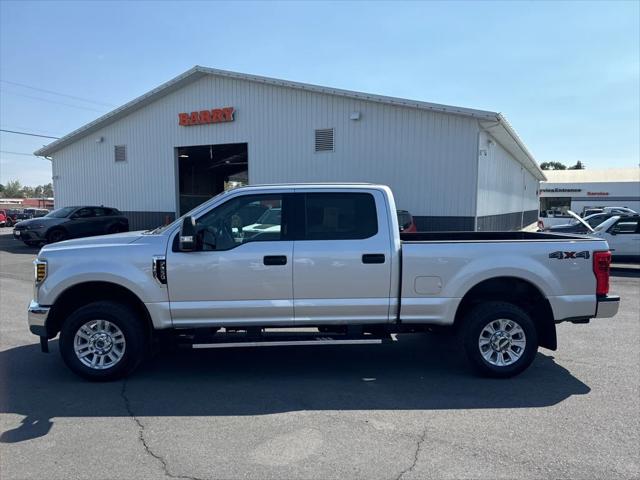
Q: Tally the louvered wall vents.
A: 2